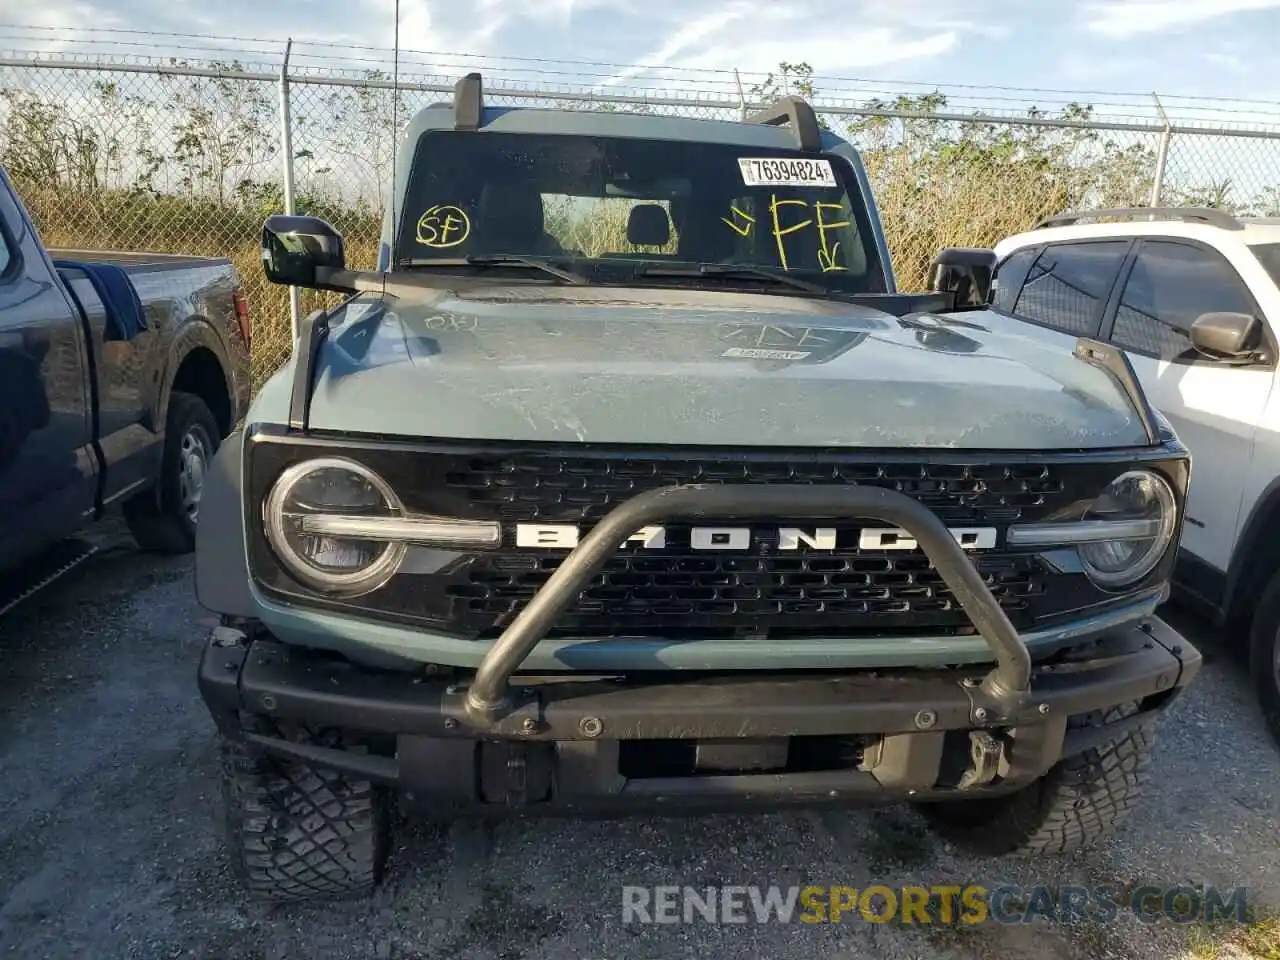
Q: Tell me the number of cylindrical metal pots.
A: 0